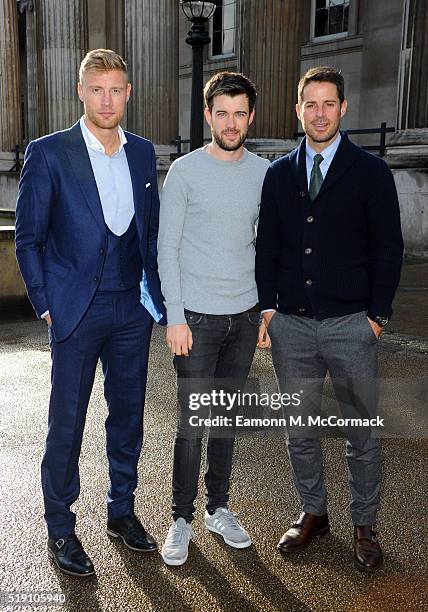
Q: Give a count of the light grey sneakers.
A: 2